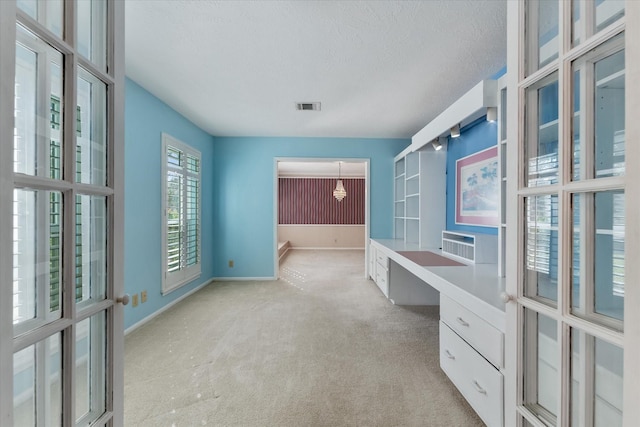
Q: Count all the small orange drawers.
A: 0